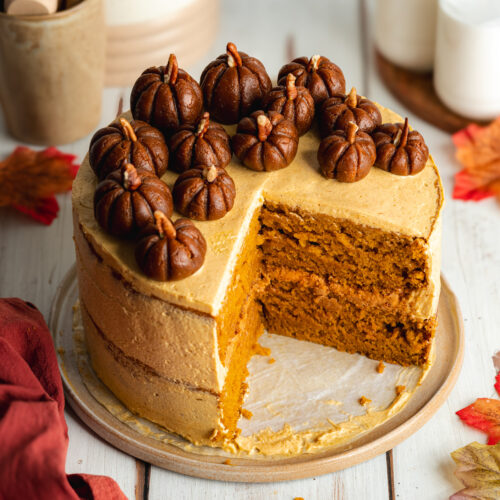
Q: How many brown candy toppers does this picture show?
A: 13